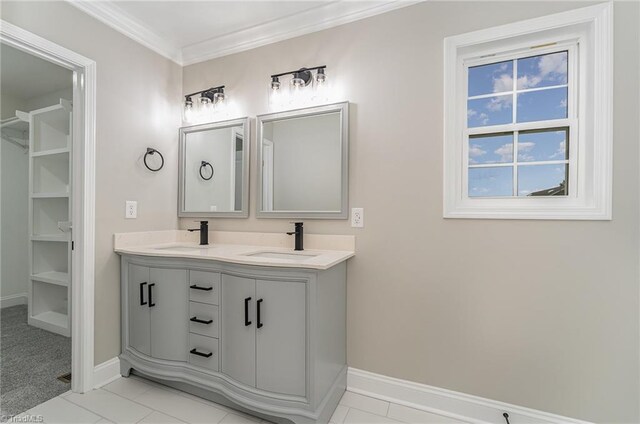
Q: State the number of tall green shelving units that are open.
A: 0